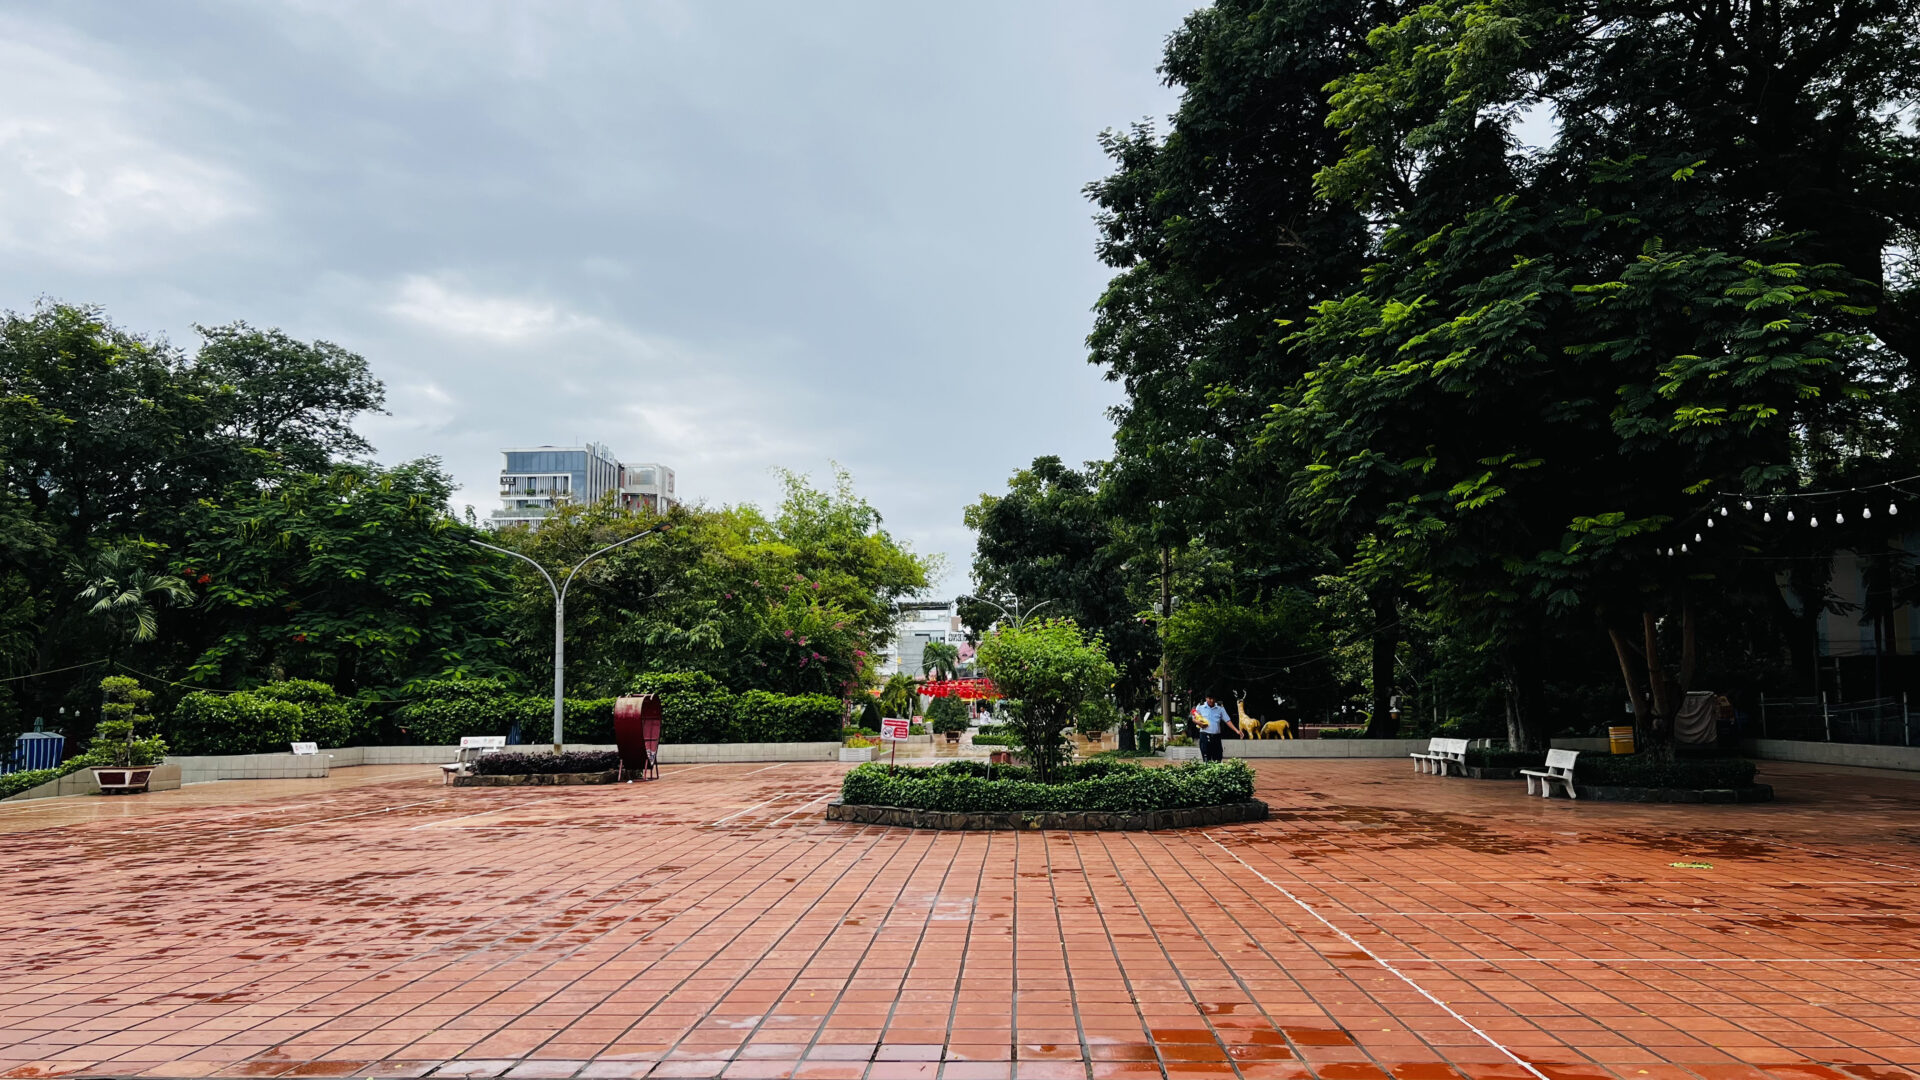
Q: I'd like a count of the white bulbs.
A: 13